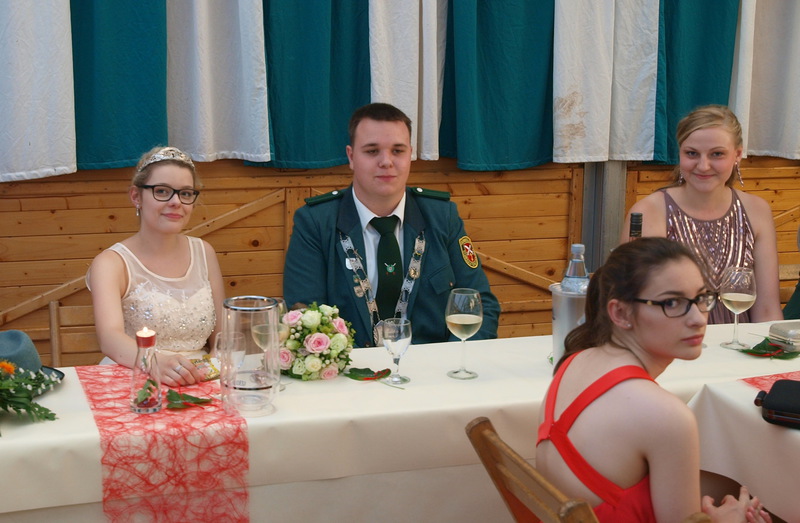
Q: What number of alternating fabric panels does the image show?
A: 9